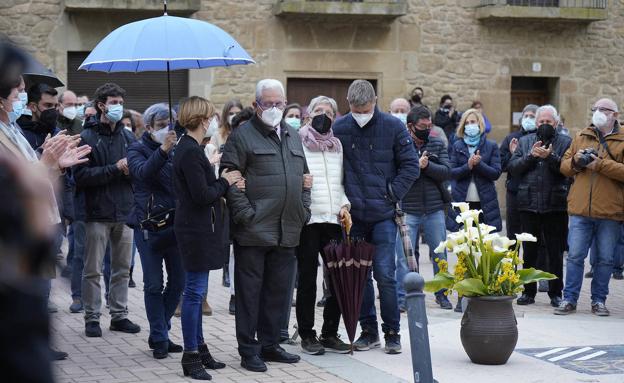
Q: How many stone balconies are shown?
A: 3